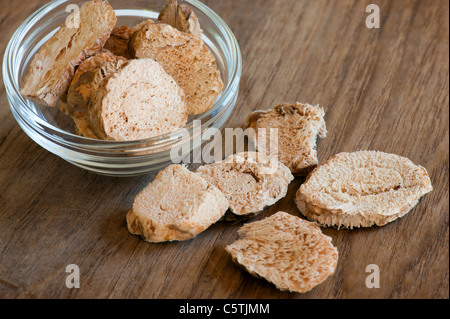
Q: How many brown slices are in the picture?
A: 11